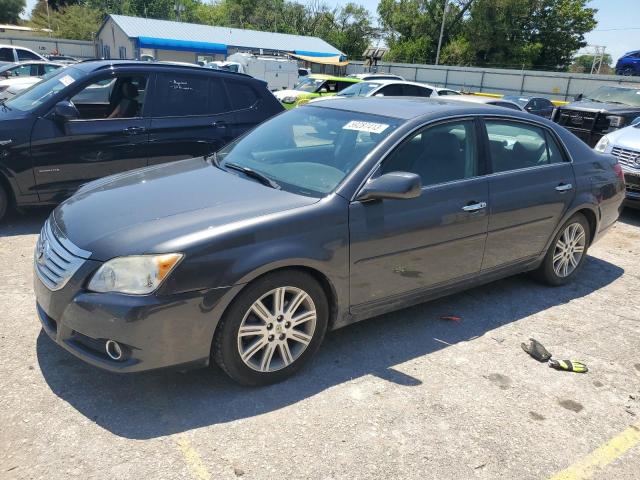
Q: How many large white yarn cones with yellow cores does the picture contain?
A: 0